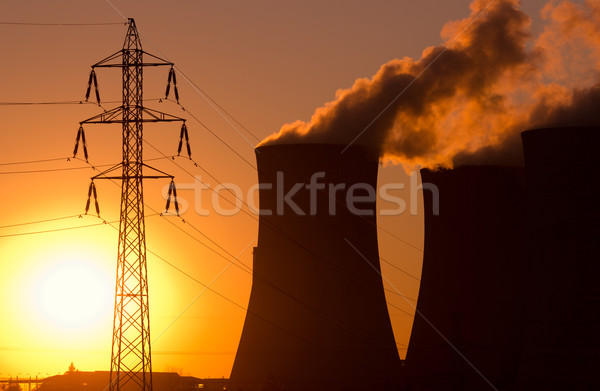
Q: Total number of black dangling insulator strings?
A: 12